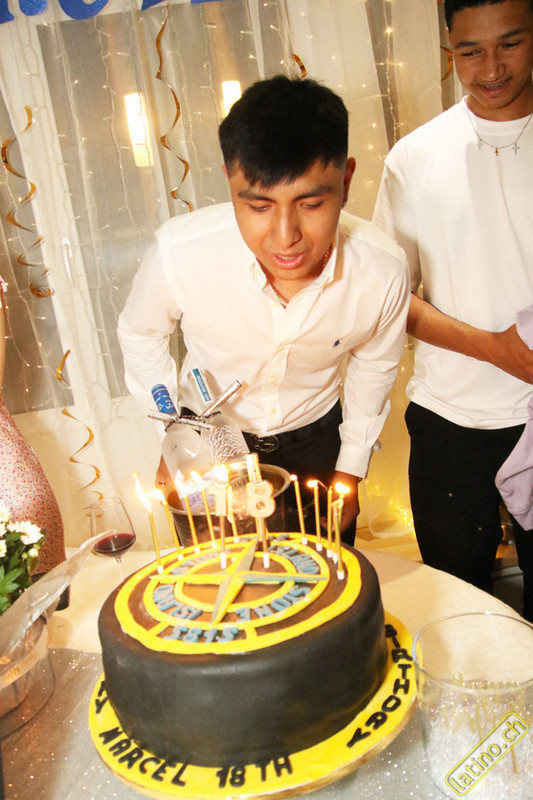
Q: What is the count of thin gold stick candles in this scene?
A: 10